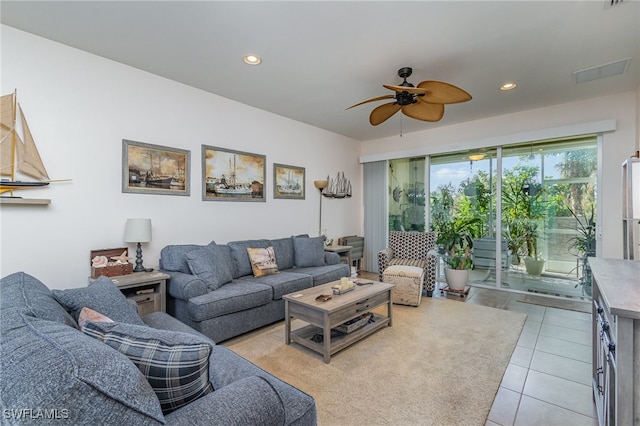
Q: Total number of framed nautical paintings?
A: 3